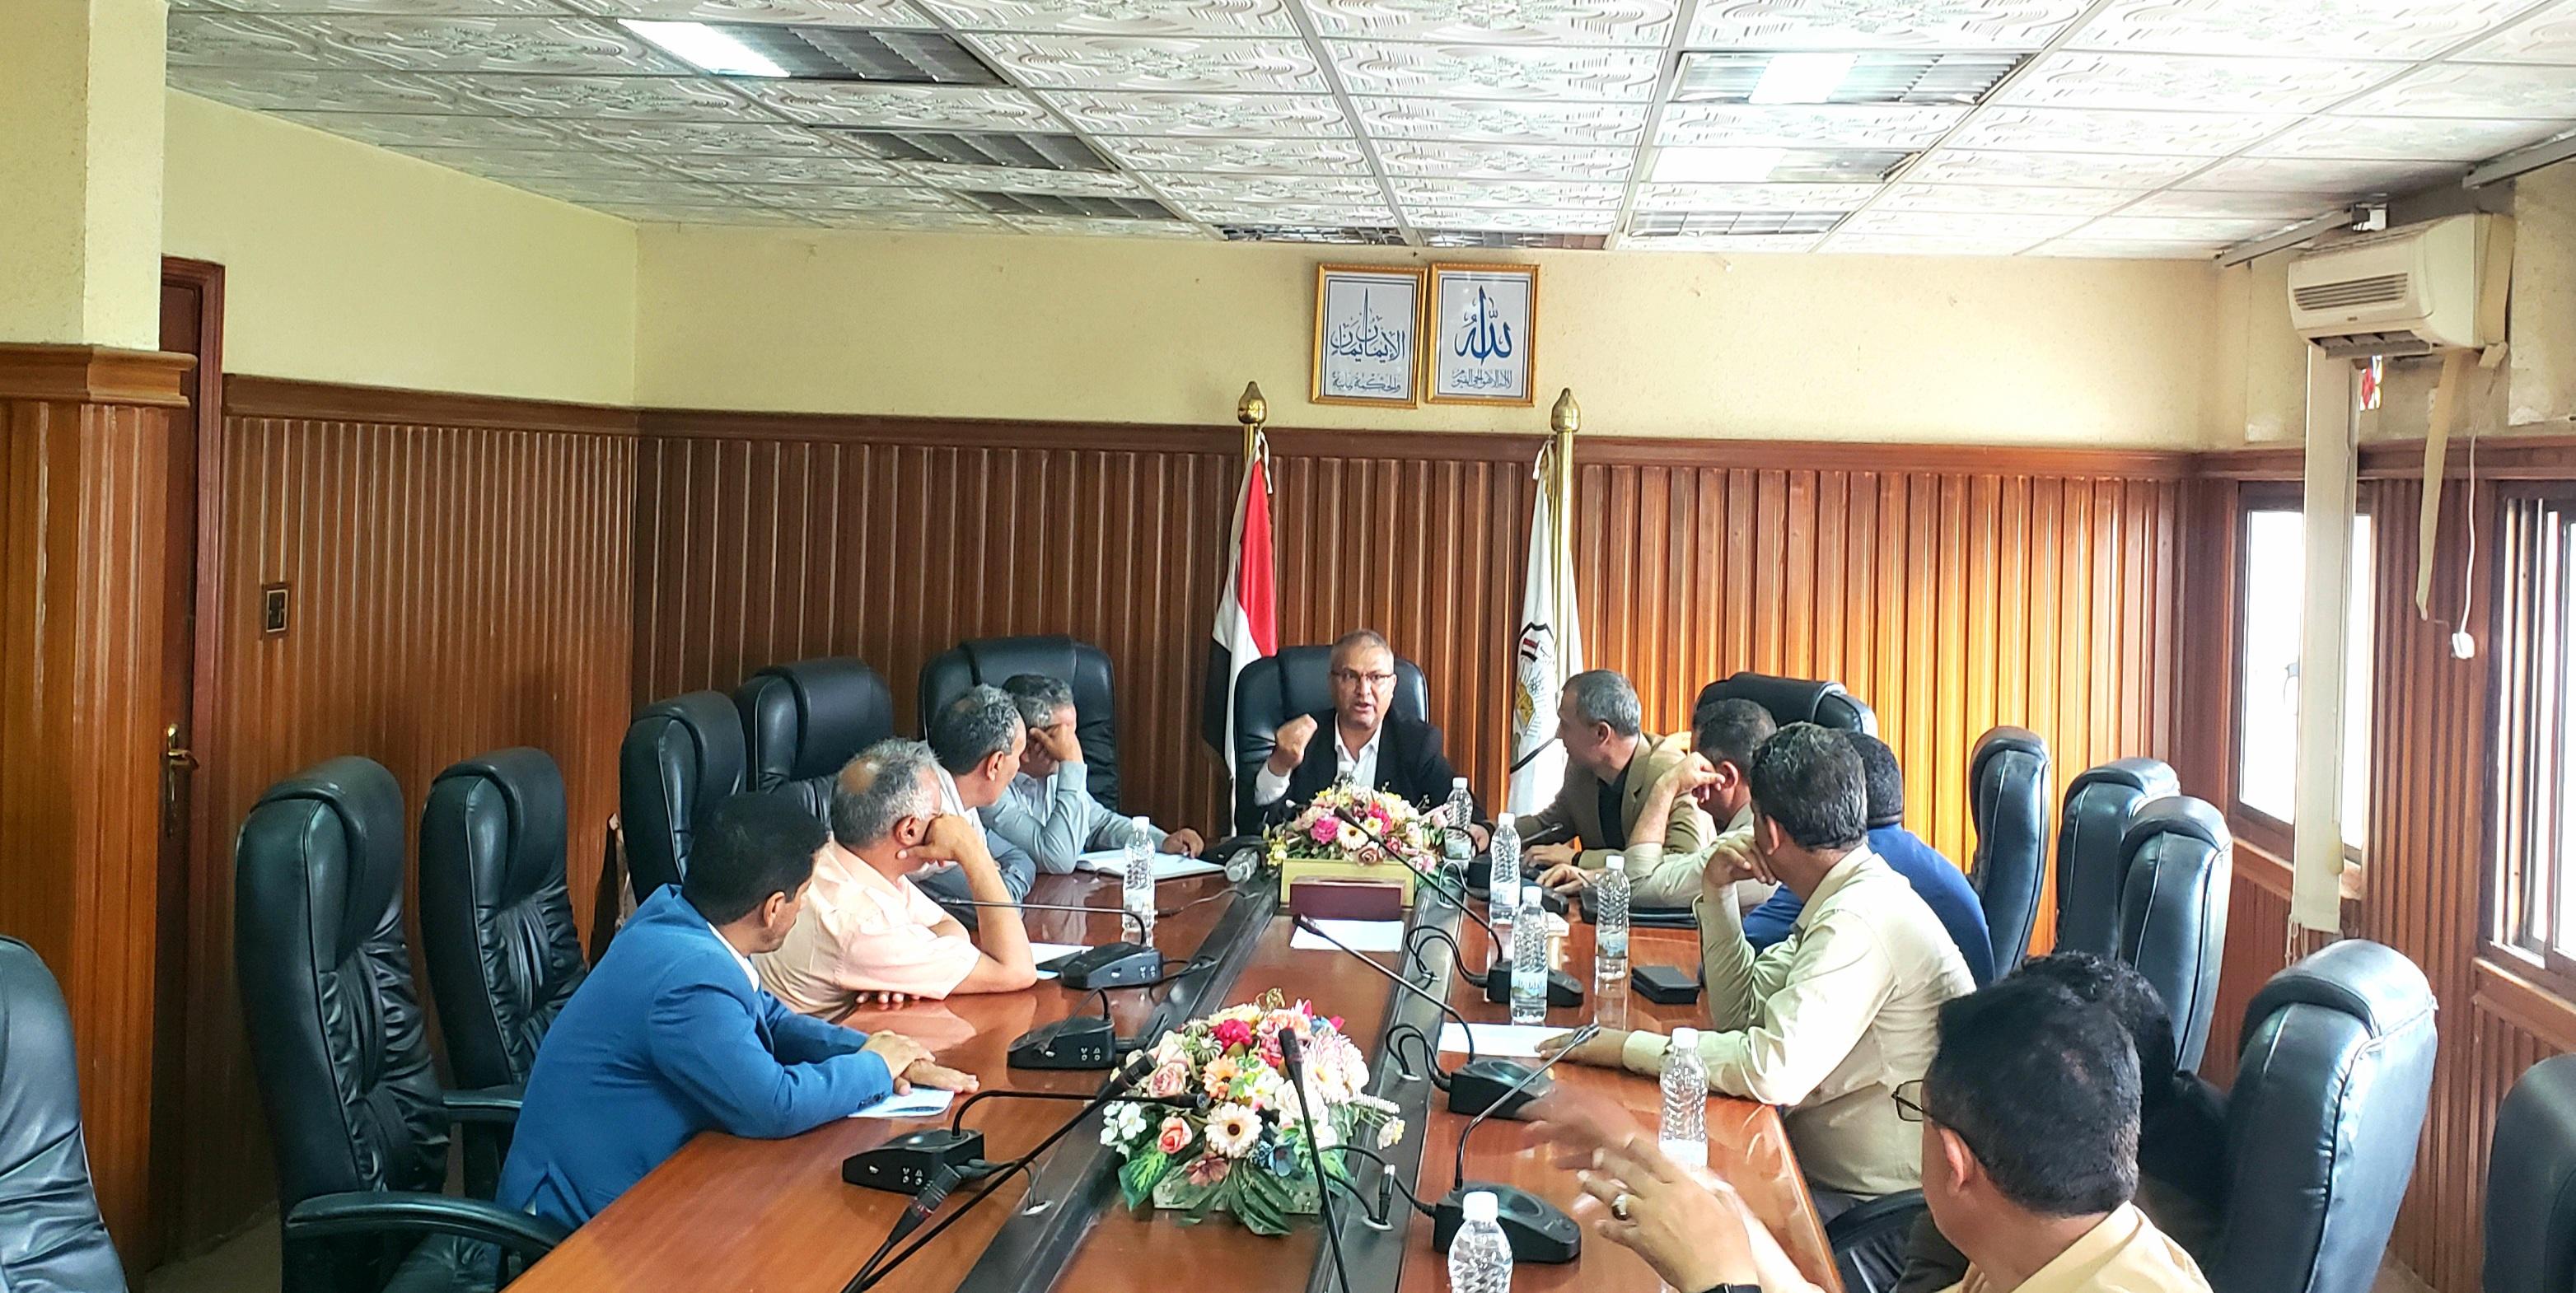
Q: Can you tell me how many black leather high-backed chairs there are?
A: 13